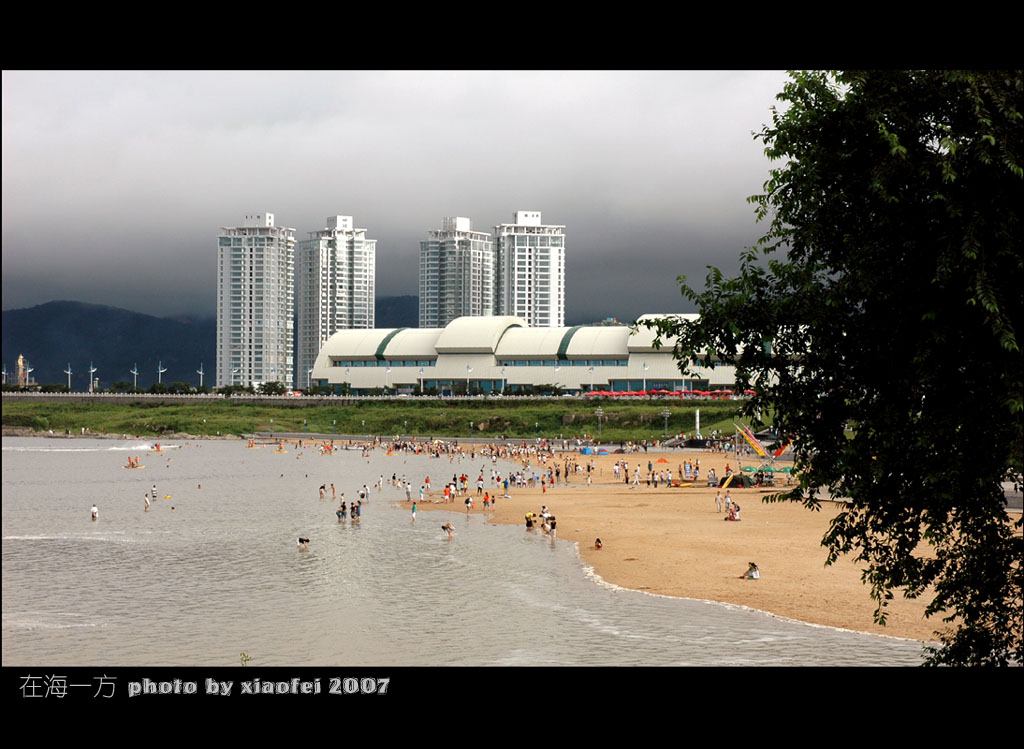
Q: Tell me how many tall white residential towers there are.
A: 4